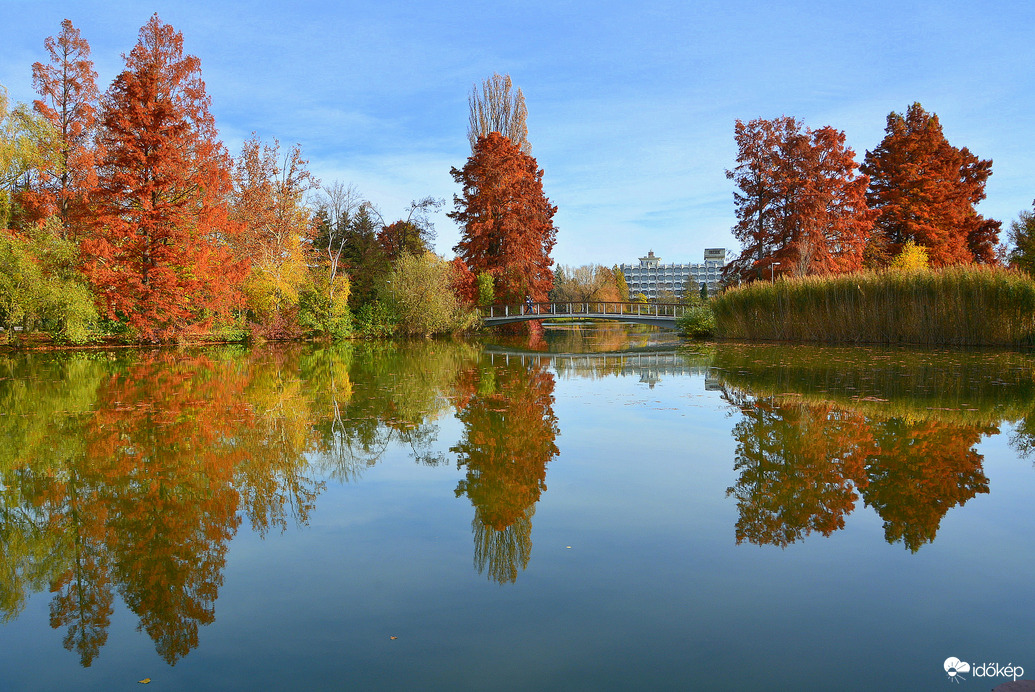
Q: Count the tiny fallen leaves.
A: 3